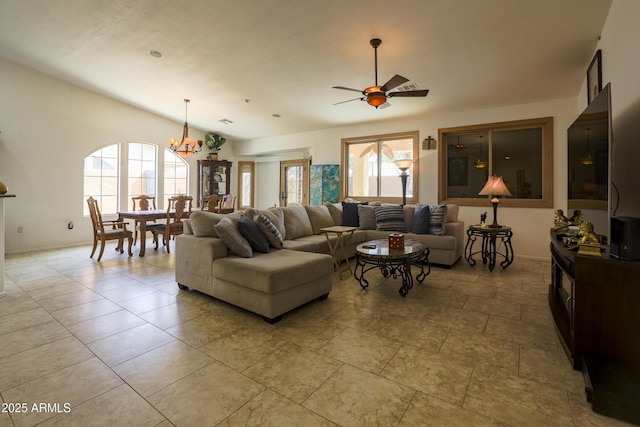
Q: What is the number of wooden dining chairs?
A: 6